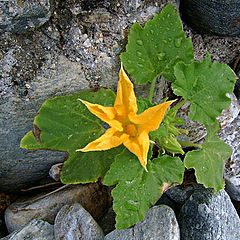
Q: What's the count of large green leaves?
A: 5